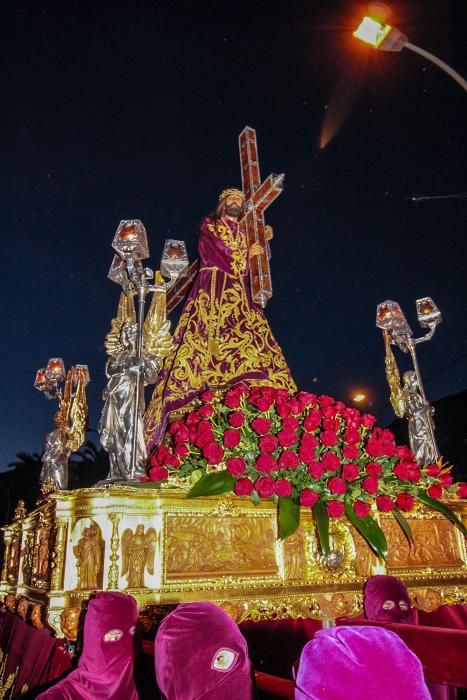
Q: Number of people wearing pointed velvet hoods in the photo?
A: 4